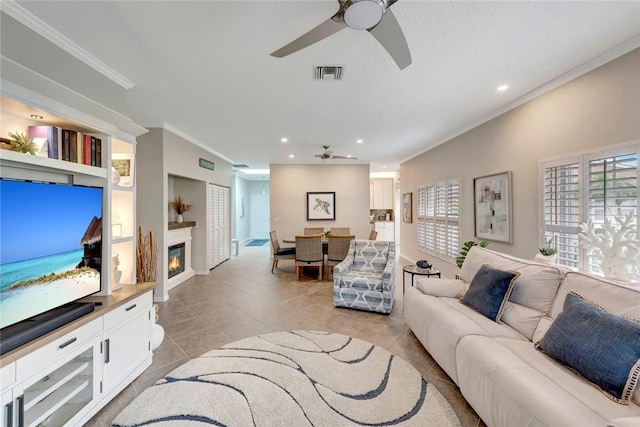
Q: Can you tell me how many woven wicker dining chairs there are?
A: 6